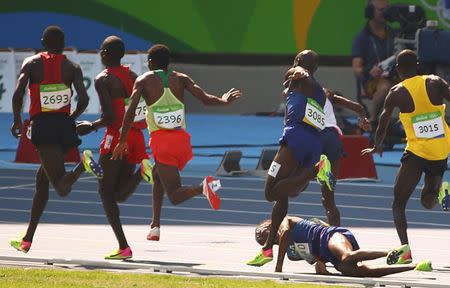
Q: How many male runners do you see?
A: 7